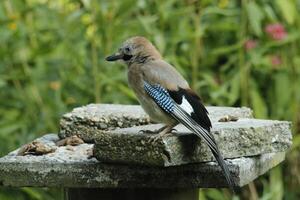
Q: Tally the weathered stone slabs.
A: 3